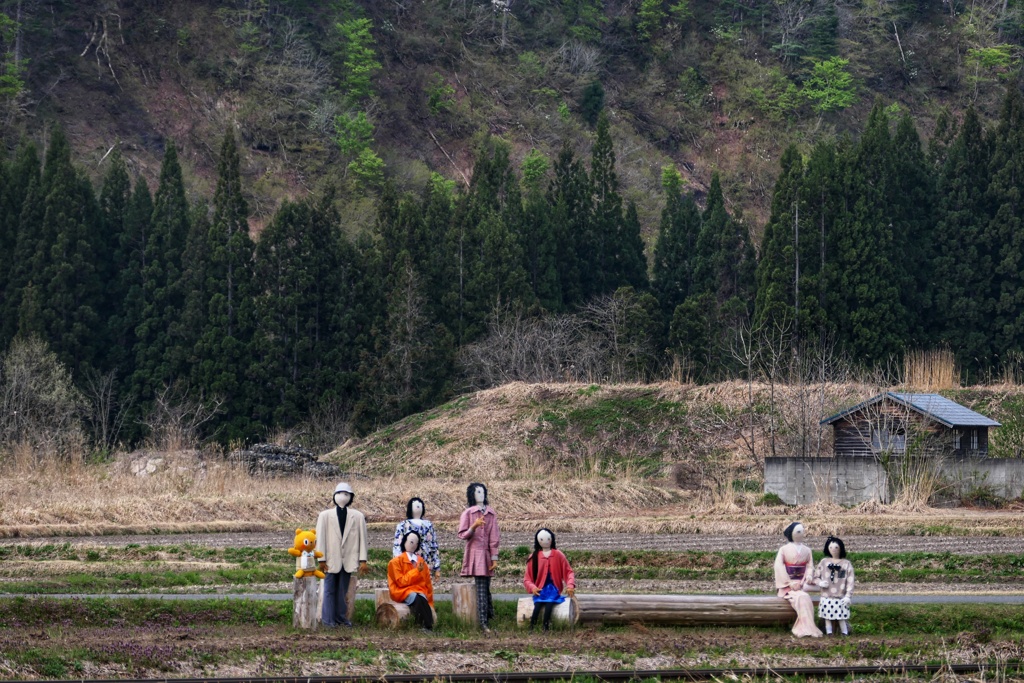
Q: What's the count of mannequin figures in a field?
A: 7